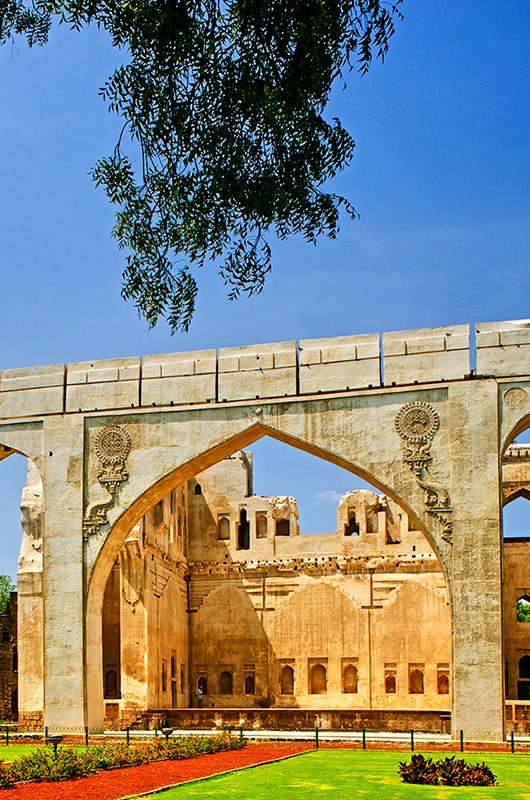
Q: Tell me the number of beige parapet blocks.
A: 7